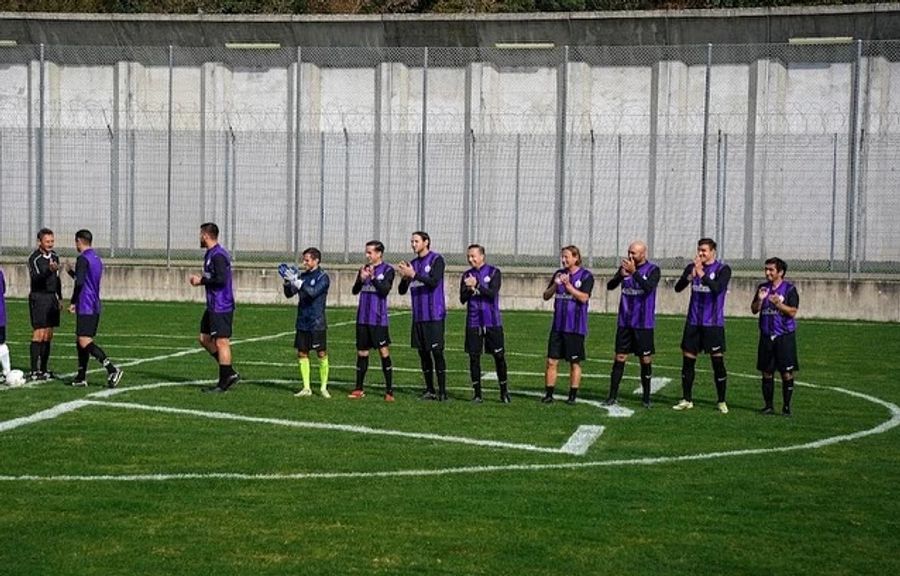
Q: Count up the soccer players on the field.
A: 11